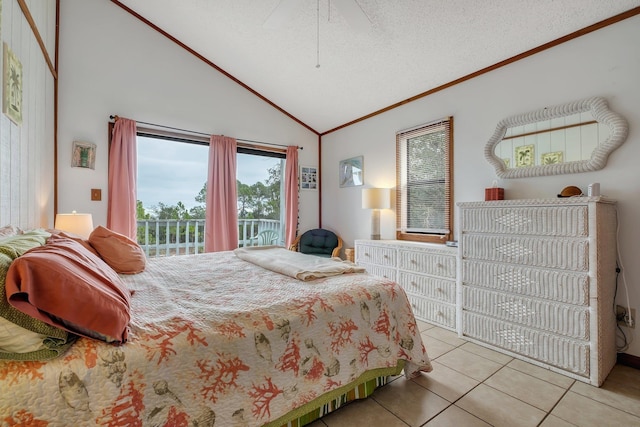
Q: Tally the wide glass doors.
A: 2